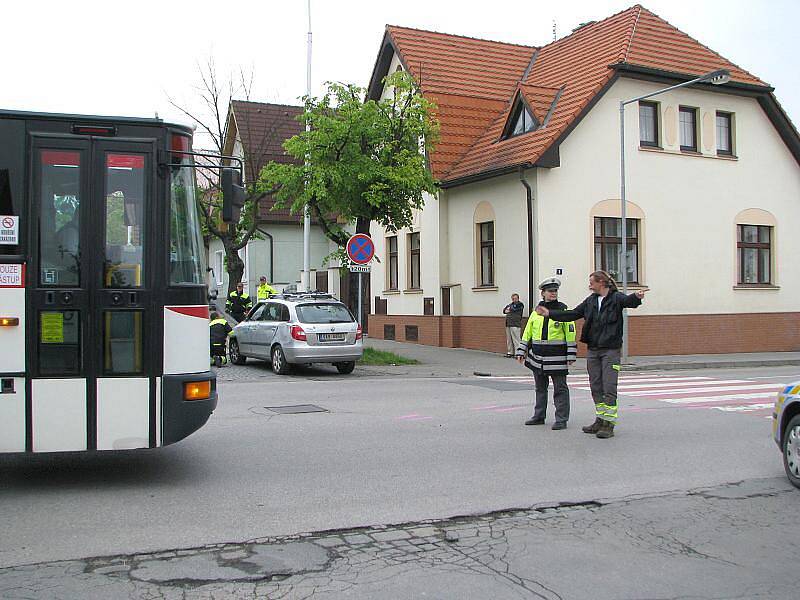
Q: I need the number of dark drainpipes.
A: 2